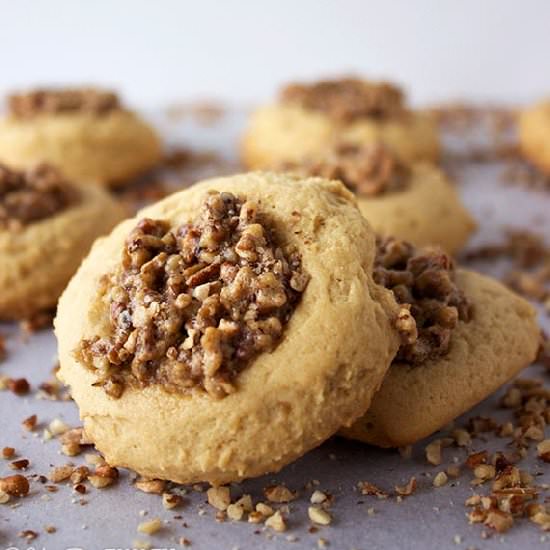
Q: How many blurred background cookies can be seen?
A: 5